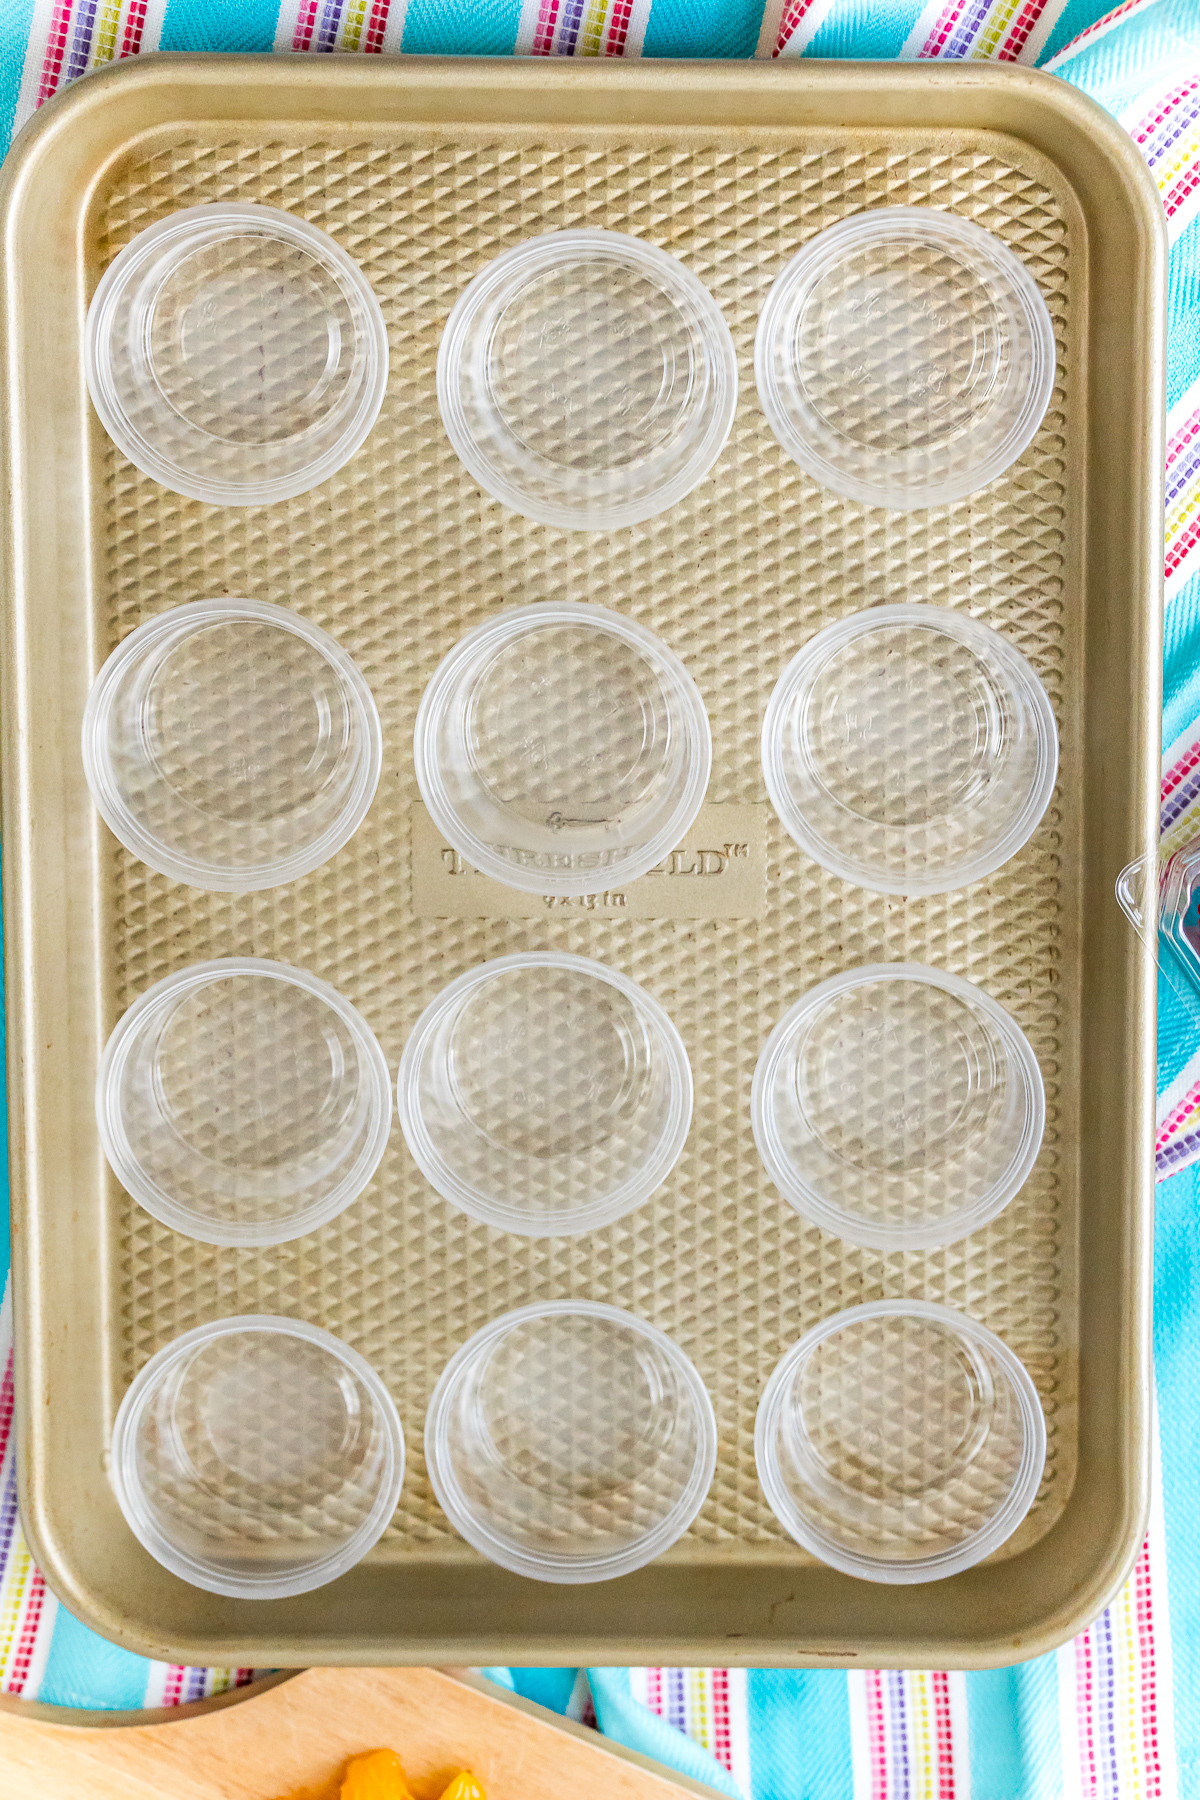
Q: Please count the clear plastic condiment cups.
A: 12